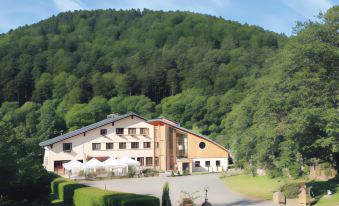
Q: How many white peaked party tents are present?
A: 4